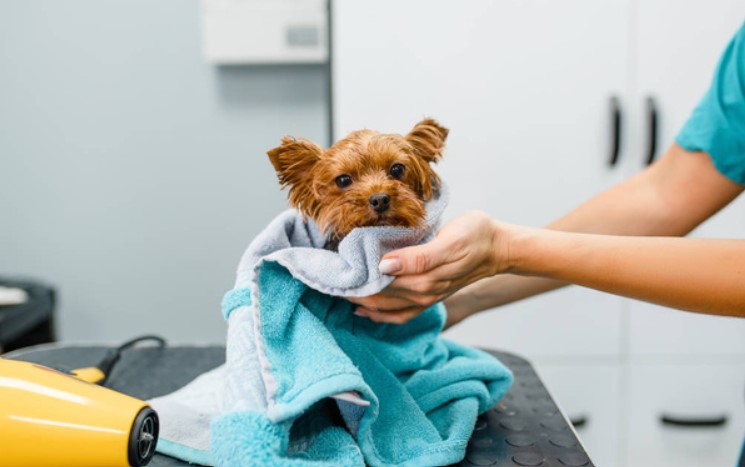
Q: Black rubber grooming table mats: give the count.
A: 1